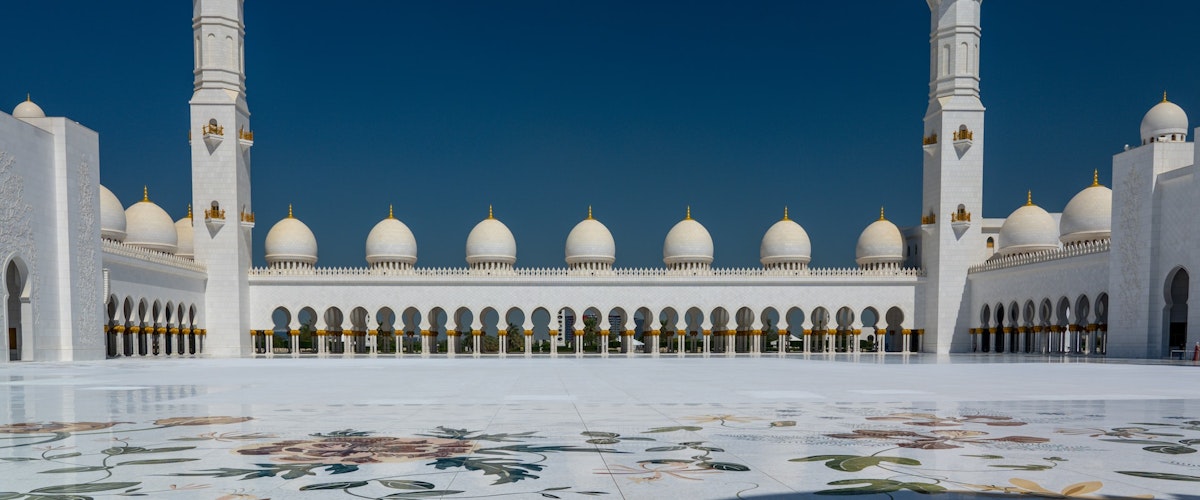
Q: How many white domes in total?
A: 14